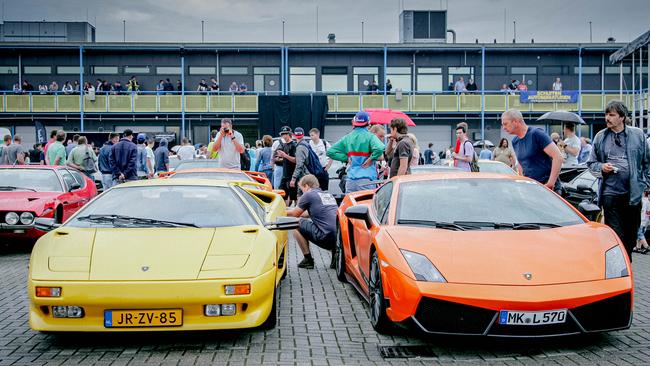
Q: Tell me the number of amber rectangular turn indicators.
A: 2